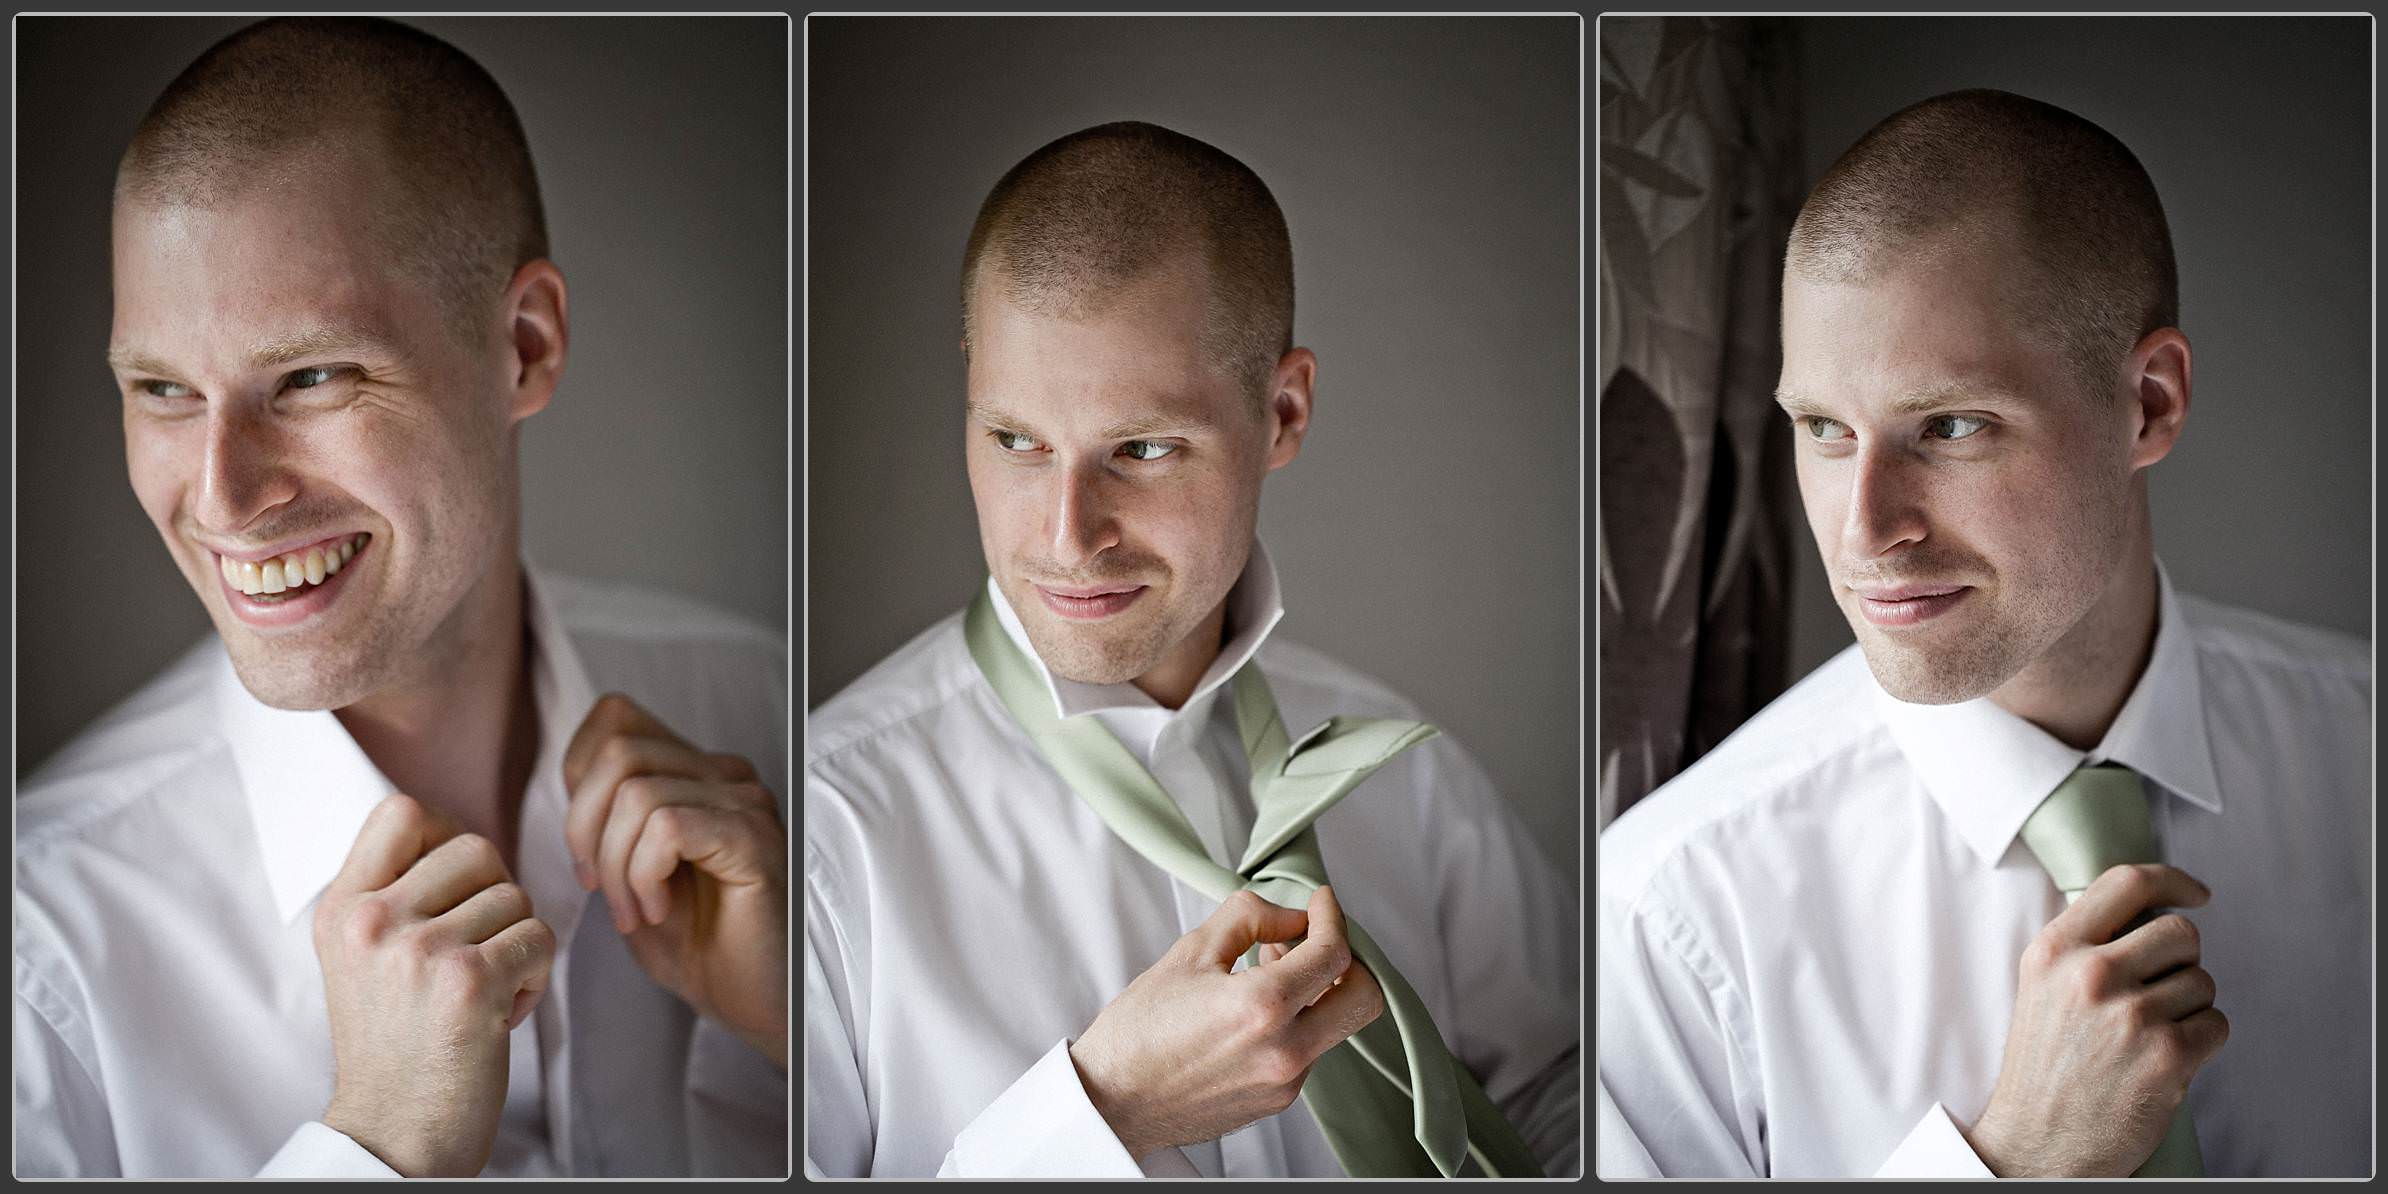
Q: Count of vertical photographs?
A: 3